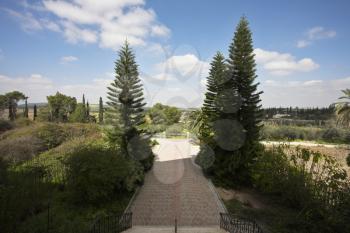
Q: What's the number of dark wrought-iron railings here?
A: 2